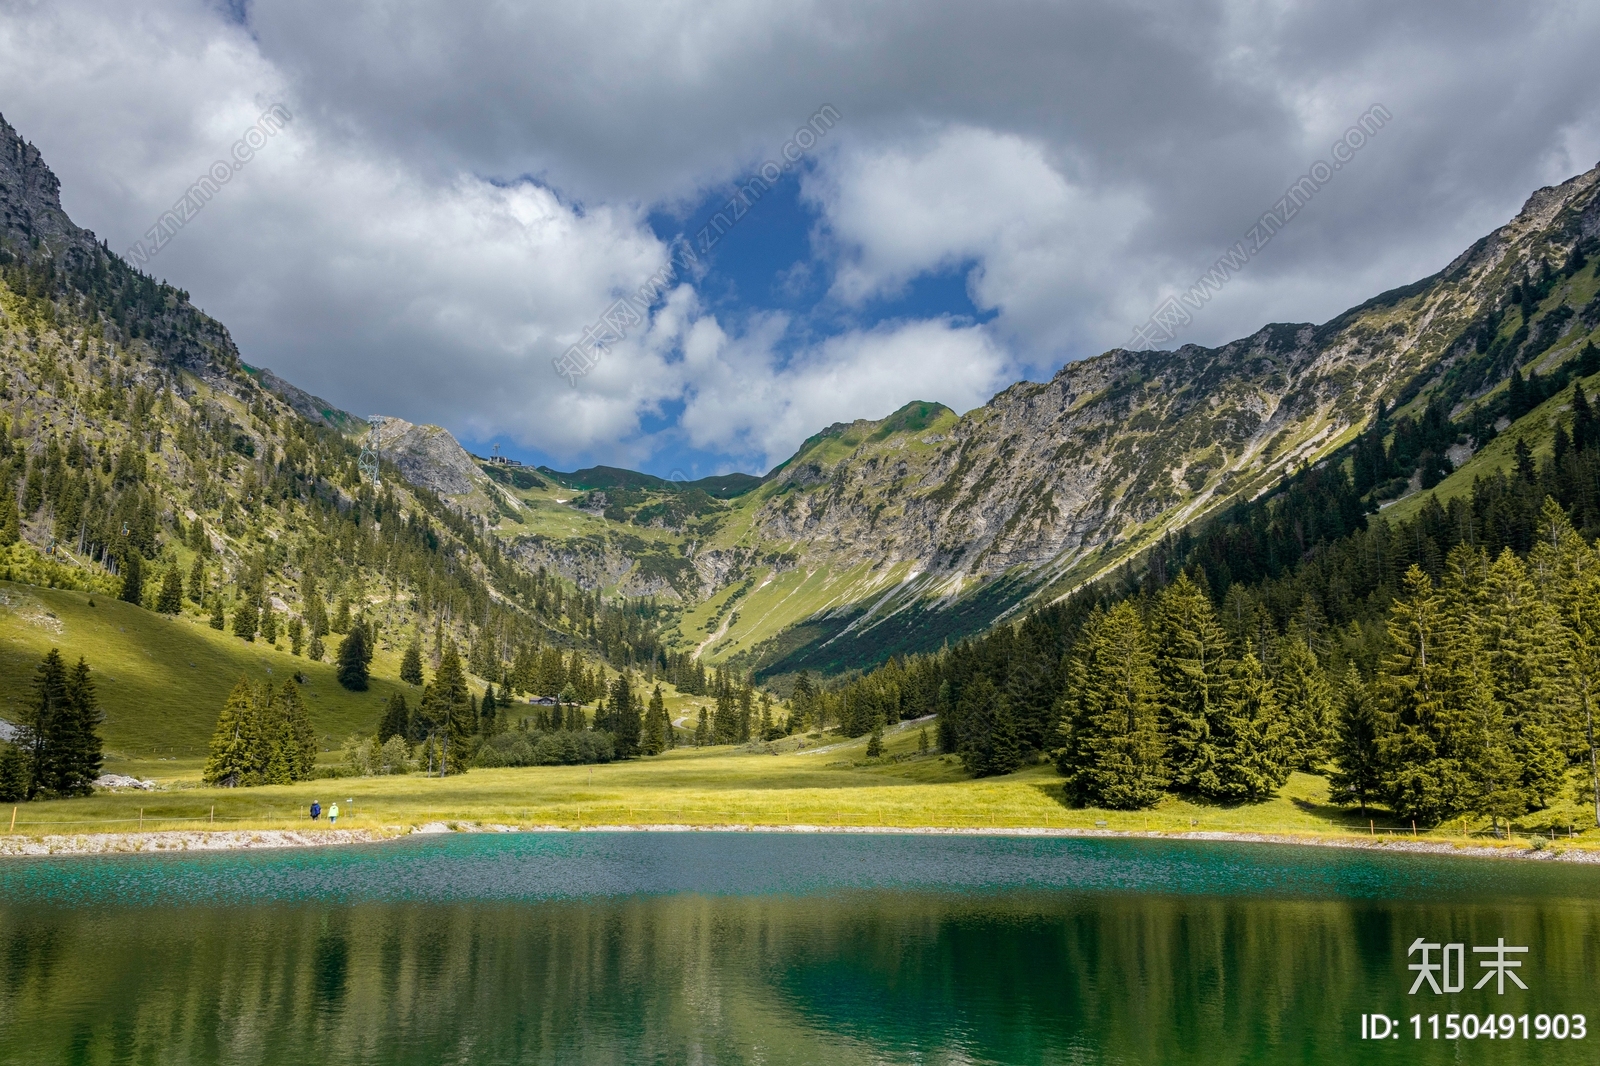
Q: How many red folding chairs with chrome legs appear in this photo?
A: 0